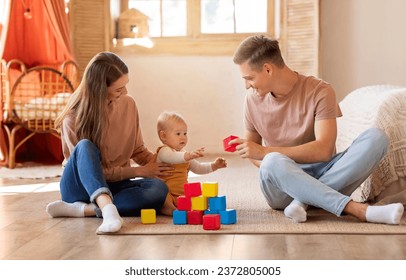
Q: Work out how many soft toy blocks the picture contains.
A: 12